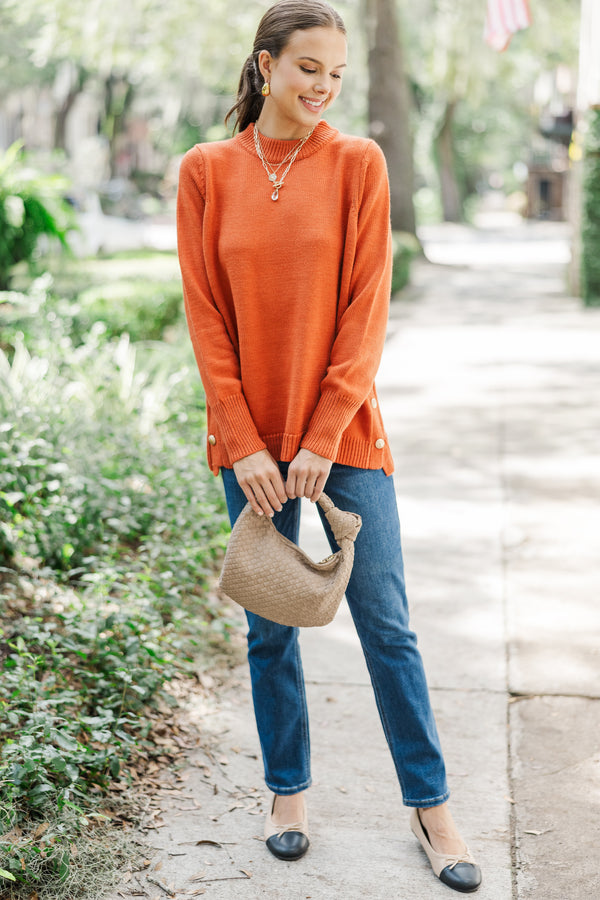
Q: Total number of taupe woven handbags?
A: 1